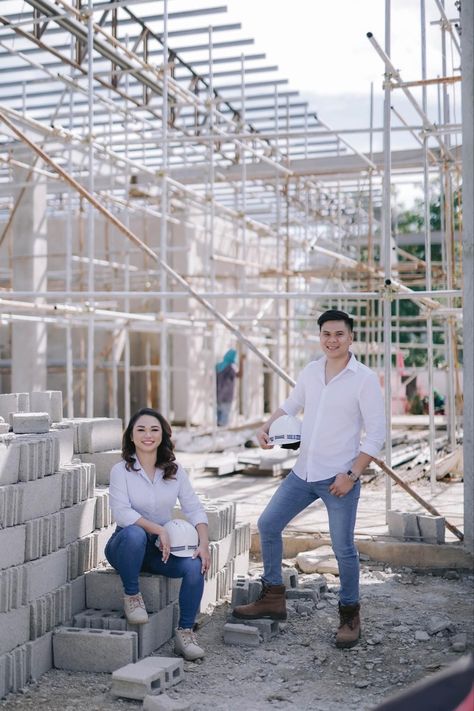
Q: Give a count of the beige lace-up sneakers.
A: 2